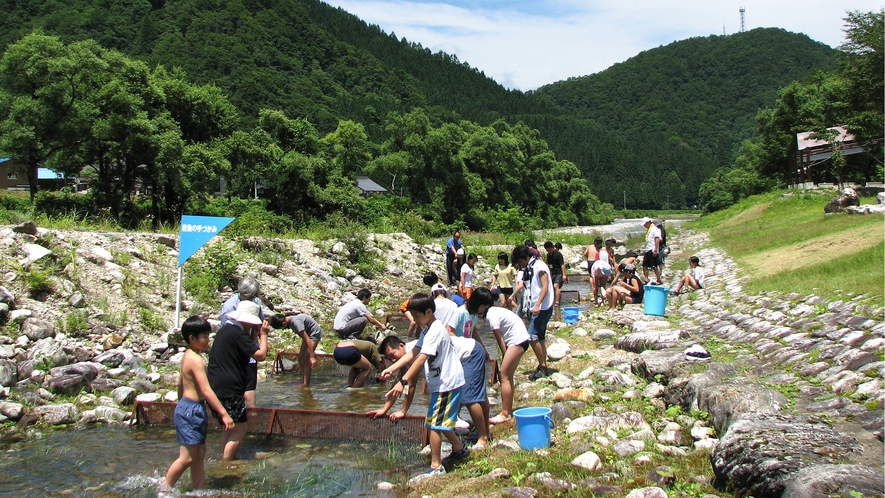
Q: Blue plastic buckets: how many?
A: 3